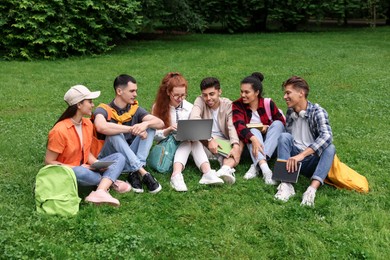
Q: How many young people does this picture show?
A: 6